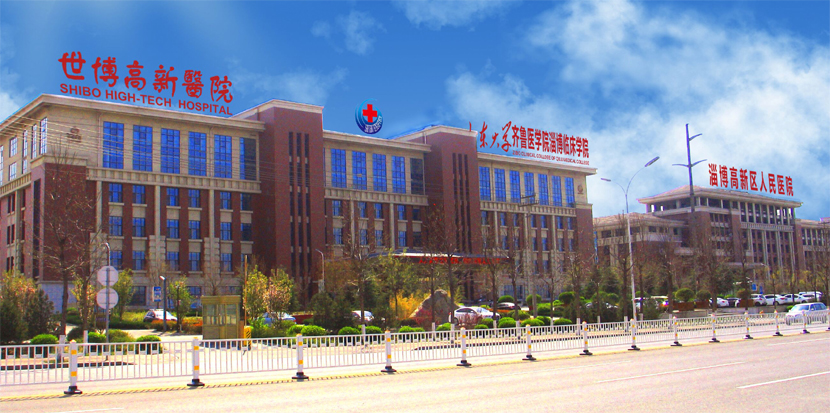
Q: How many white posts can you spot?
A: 14